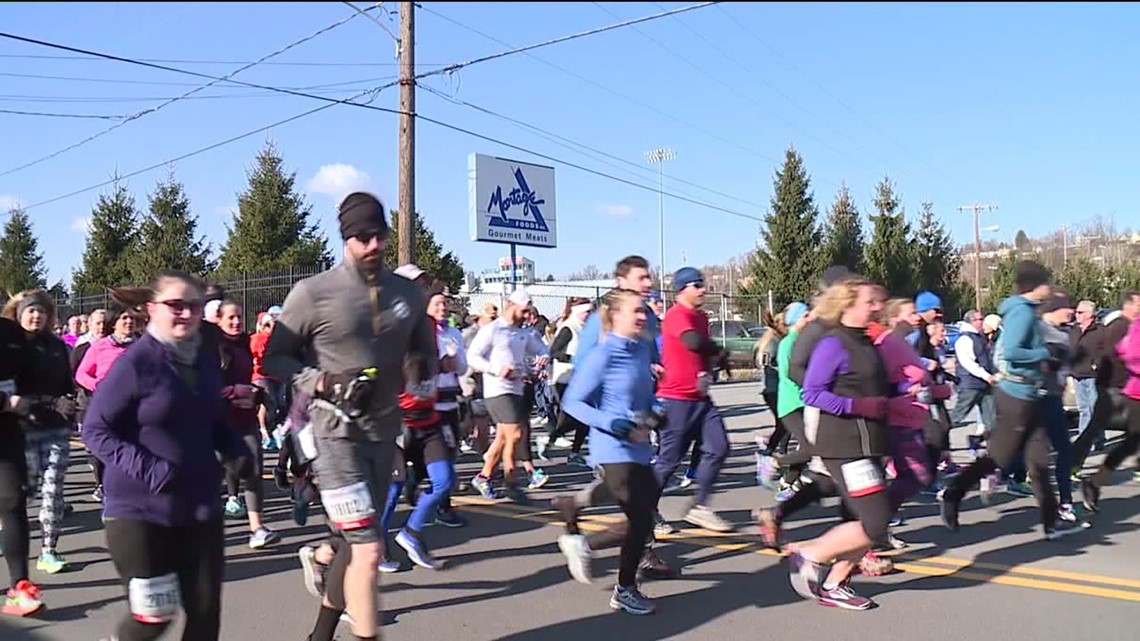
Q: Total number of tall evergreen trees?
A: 9